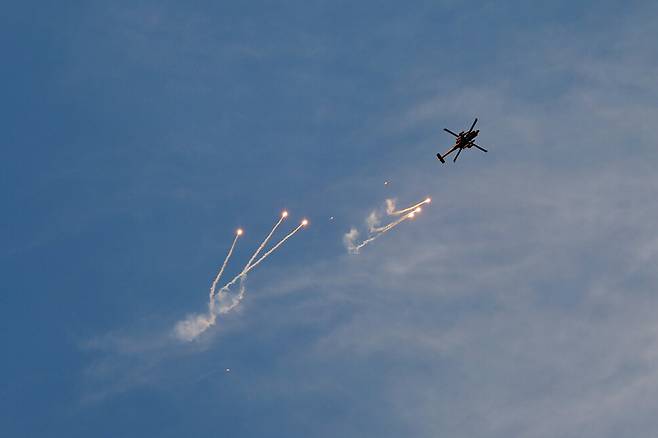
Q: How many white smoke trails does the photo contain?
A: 6